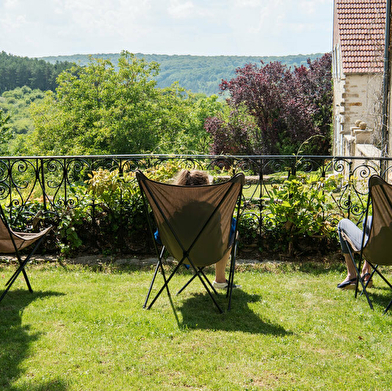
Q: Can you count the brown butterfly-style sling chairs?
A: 3